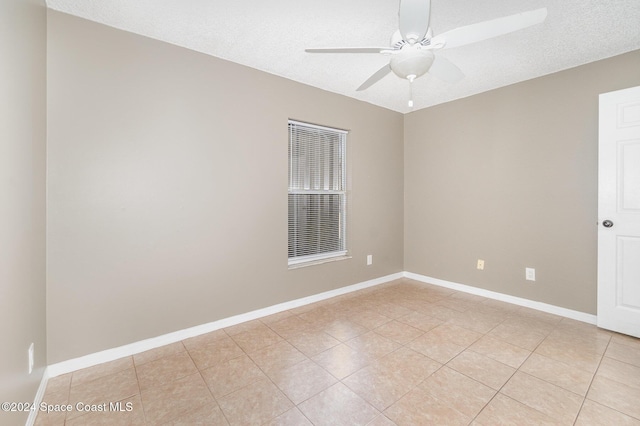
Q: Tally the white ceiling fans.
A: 1